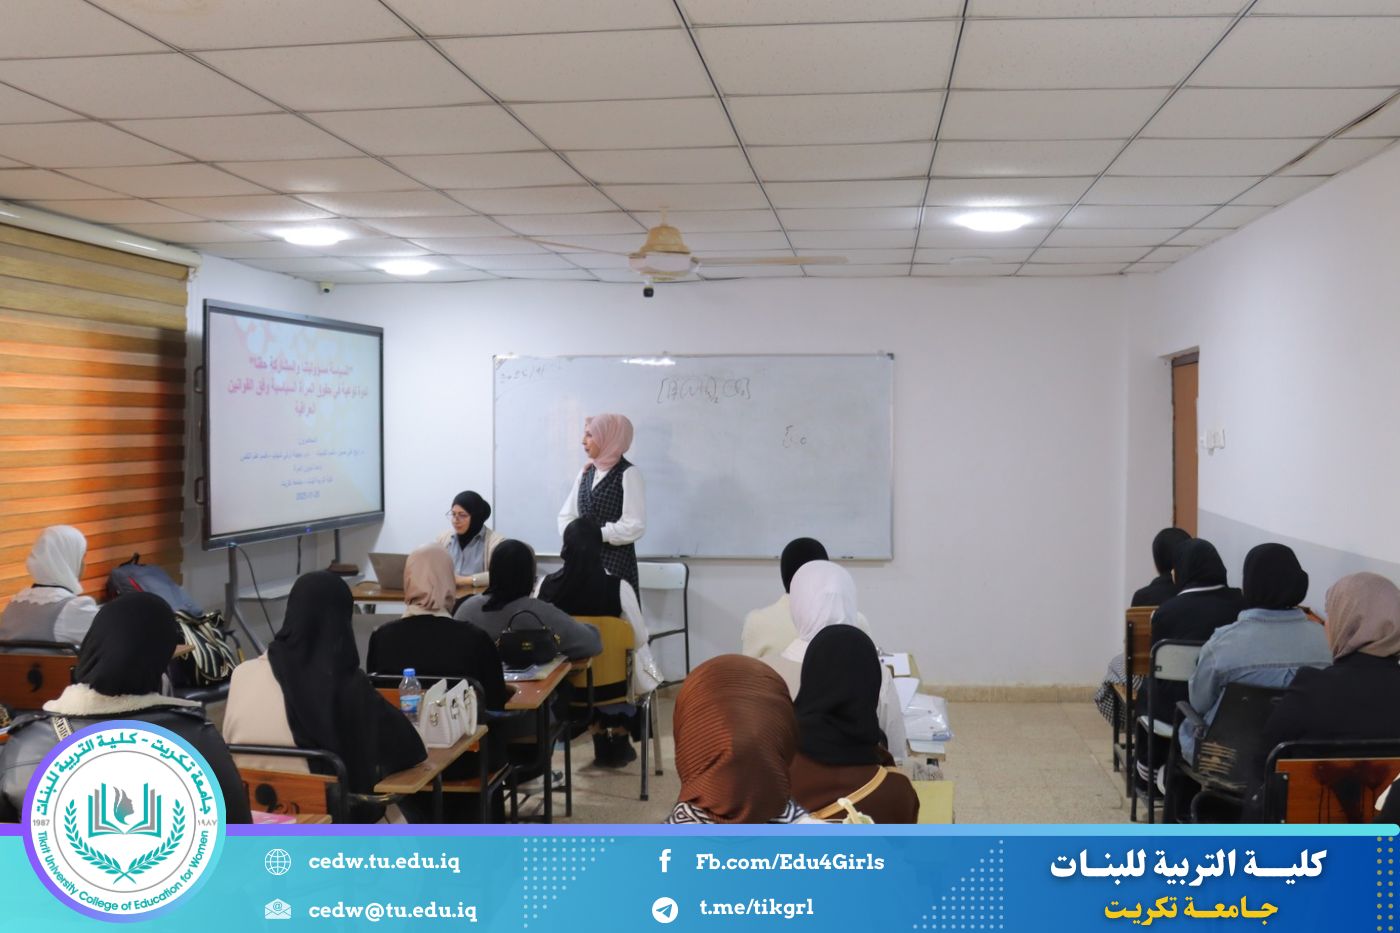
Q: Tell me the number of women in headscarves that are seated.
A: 15